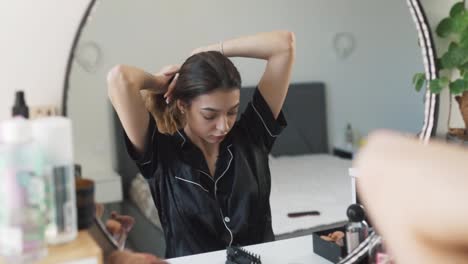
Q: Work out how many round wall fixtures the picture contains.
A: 2